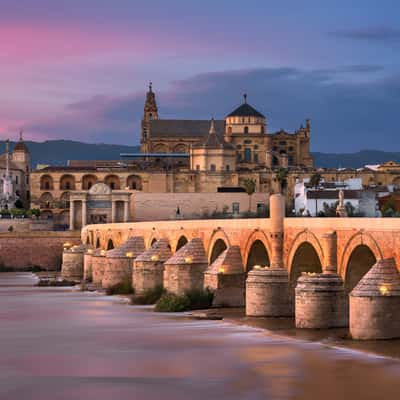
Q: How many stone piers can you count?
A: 10